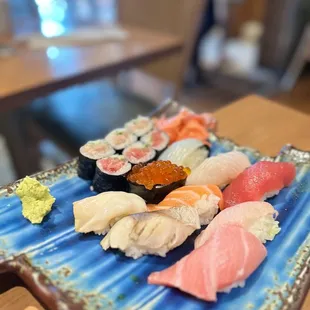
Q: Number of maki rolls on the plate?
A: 6